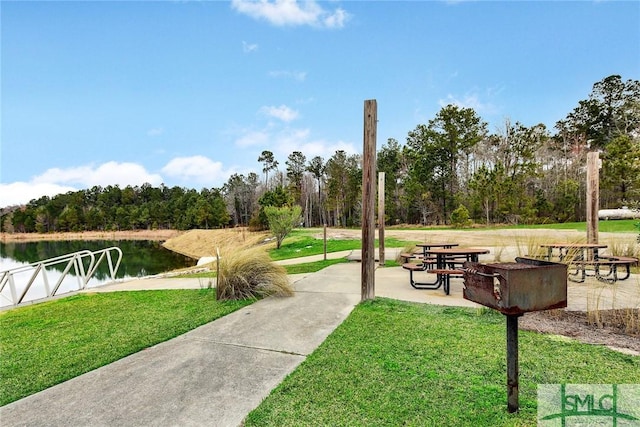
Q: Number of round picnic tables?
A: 3